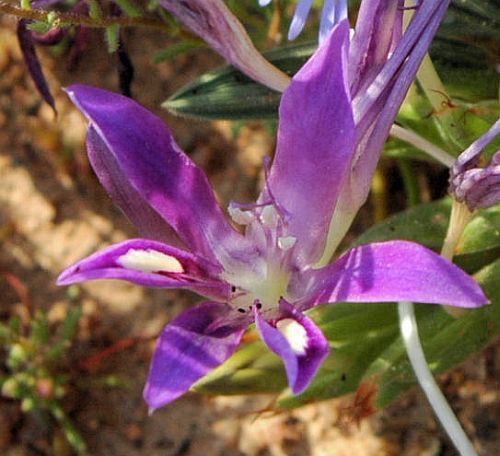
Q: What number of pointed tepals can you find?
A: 6